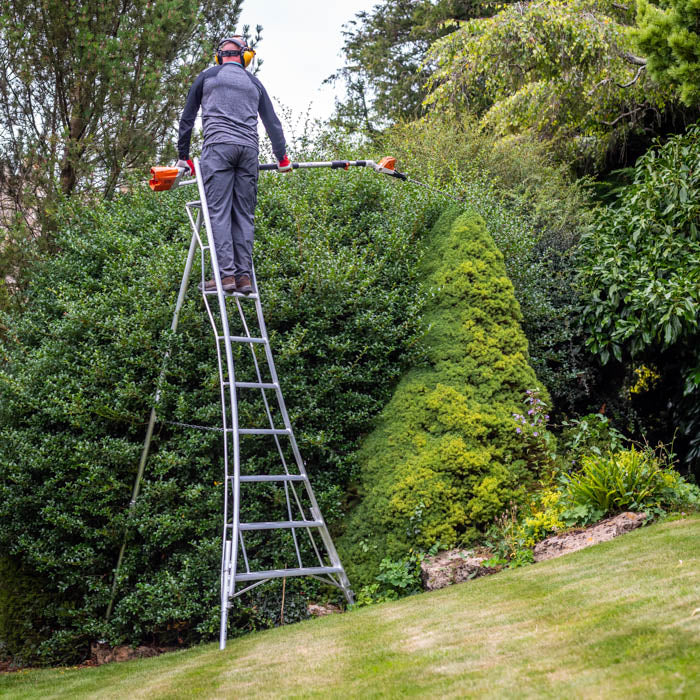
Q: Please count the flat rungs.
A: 7